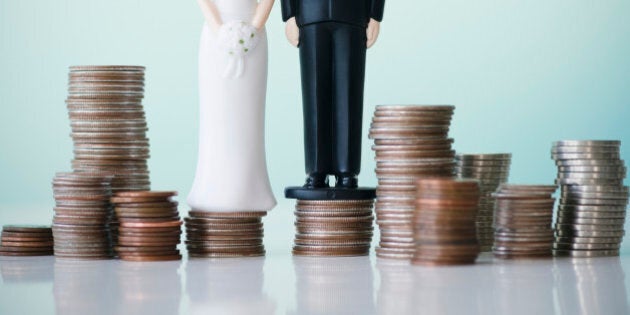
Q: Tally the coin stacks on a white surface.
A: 11